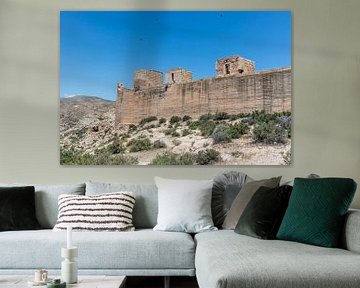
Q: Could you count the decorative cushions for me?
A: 7